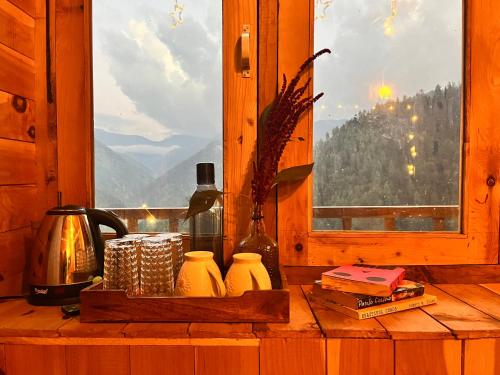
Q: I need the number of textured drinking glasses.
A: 4